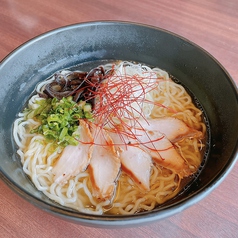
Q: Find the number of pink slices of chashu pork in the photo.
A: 5